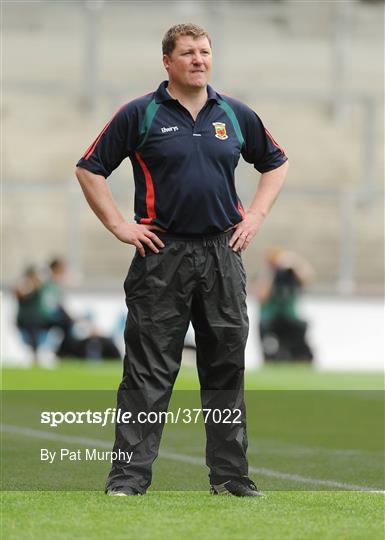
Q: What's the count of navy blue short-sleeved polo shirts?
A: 1